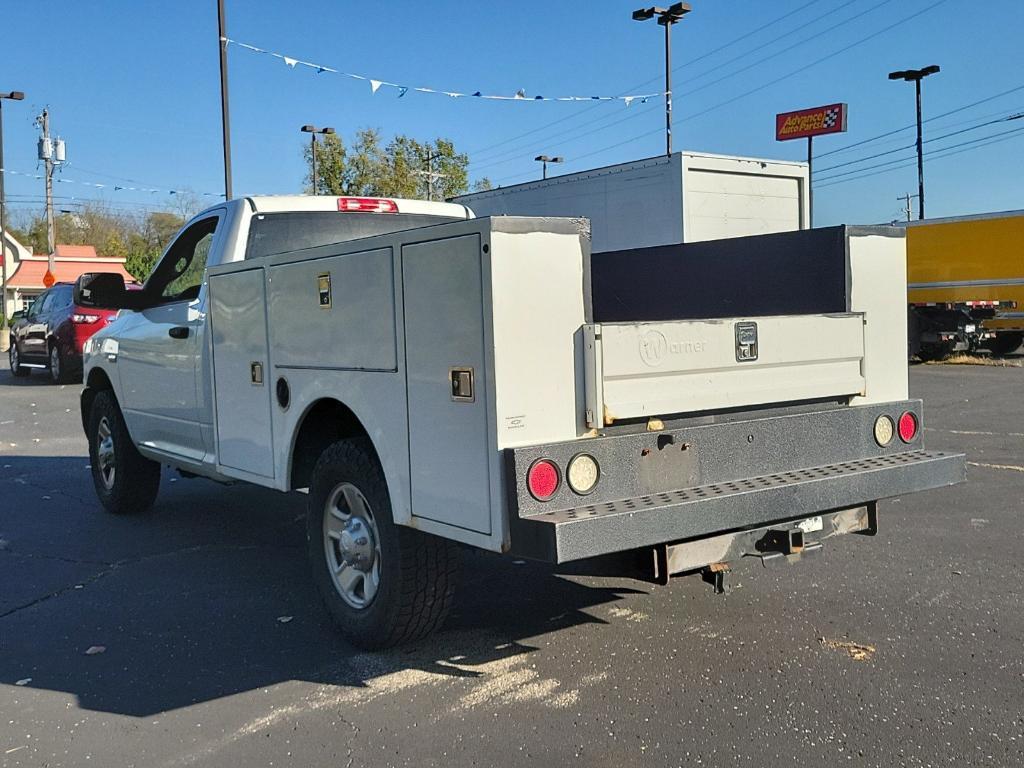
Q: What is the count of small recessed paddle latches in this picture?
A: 4